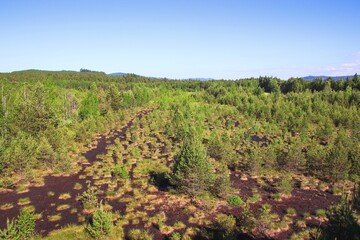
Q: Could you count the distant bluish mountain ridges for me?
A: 3